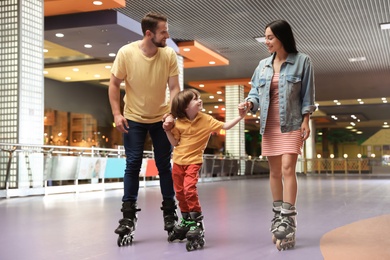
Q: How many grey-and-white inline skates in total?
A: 2